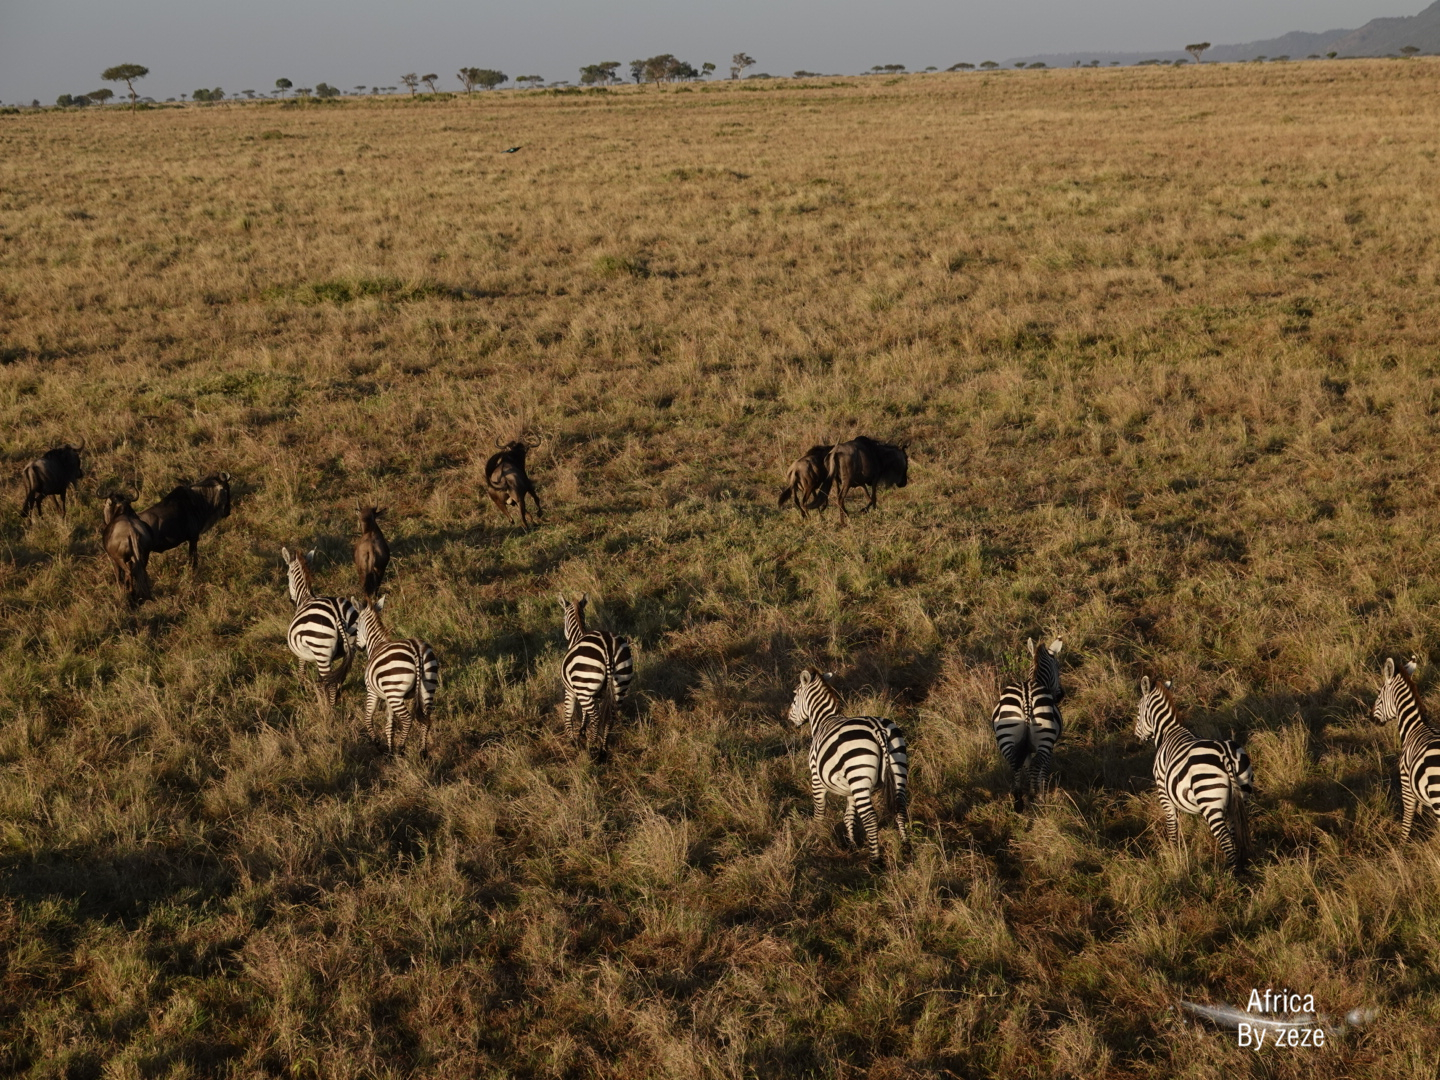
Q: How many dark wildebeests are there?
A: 7